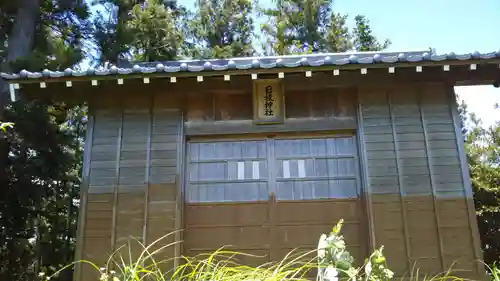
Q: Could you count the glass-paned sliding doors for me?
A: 2